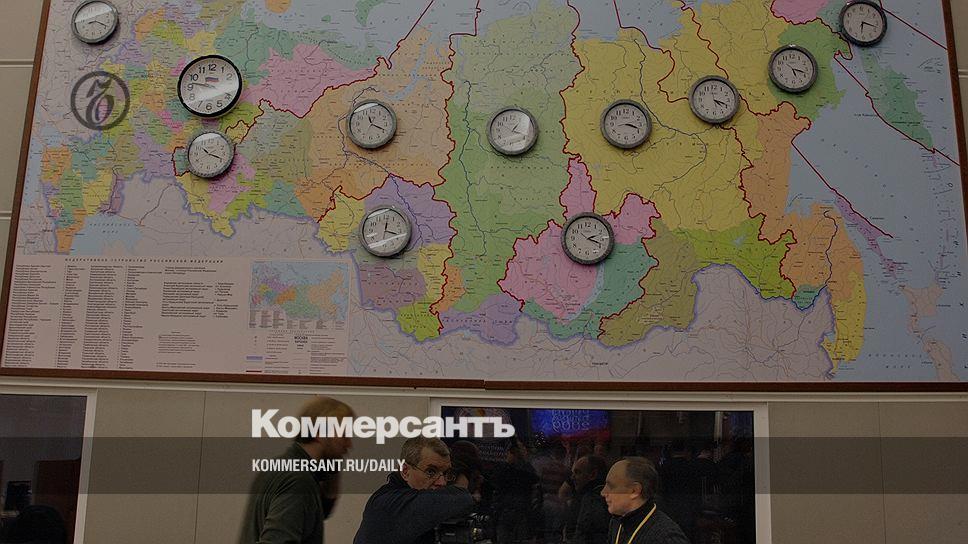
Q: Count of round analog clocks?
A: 11